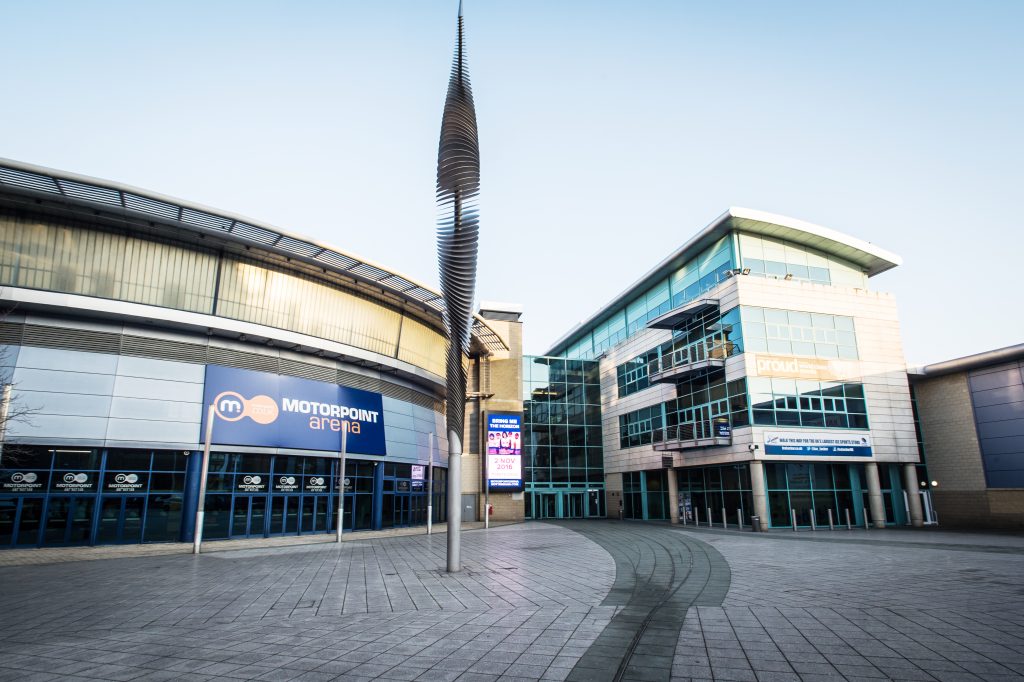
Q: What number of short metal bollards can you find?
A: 10